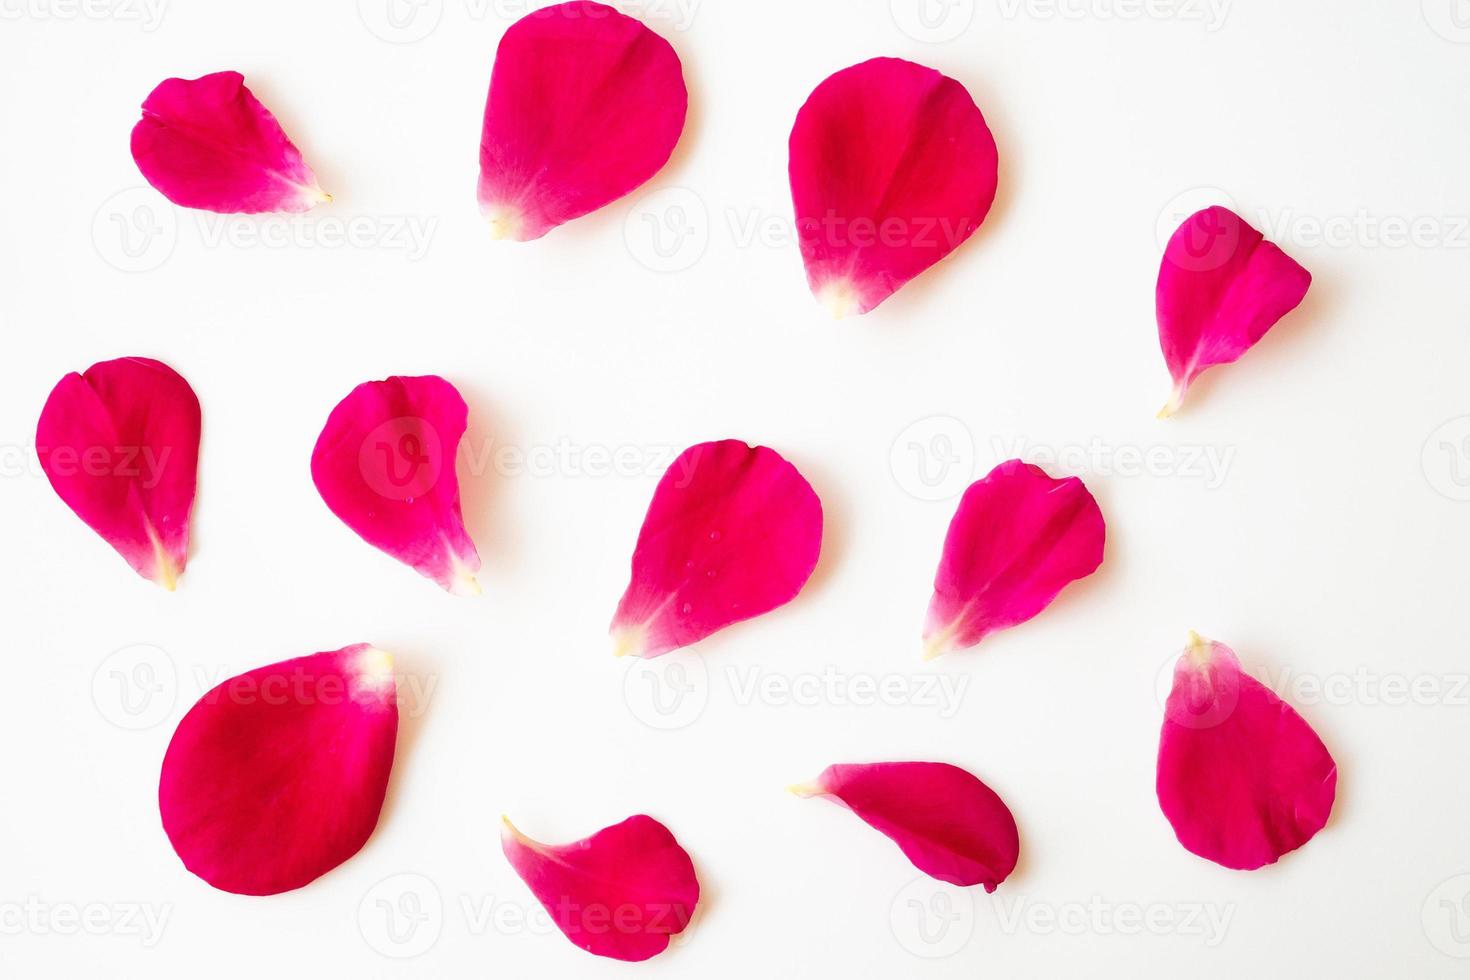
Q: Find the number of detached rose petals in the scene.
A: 12